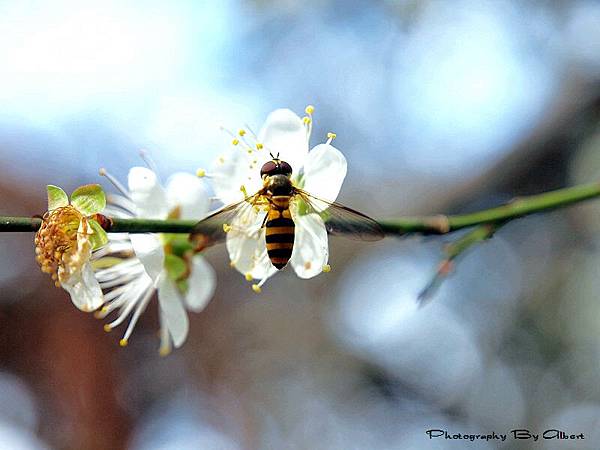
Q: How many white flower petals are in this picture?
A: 11